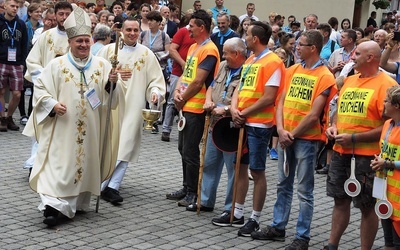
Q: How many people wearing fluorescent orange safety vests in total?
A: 5